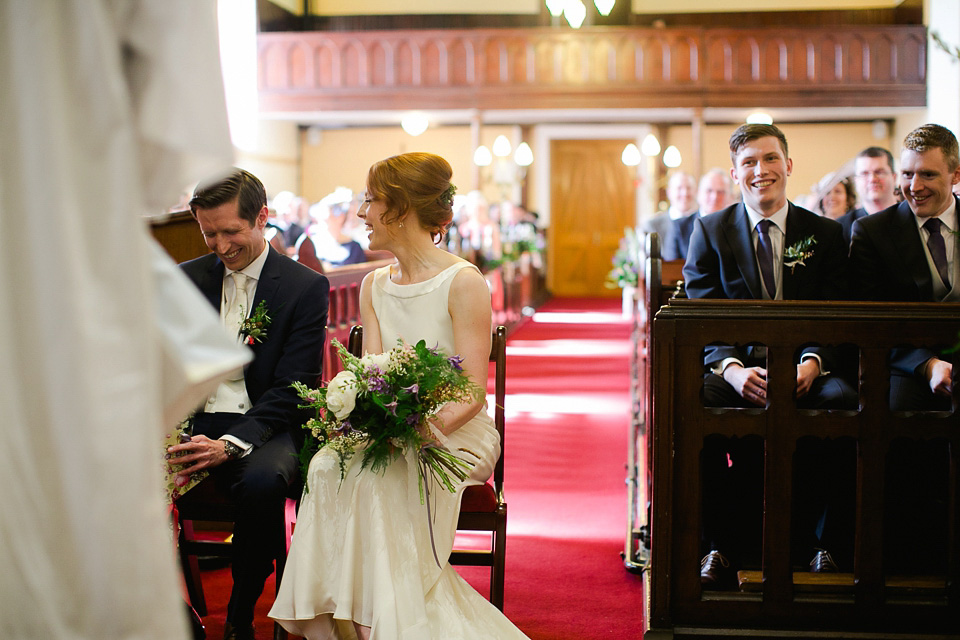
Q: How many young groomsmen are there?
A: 2